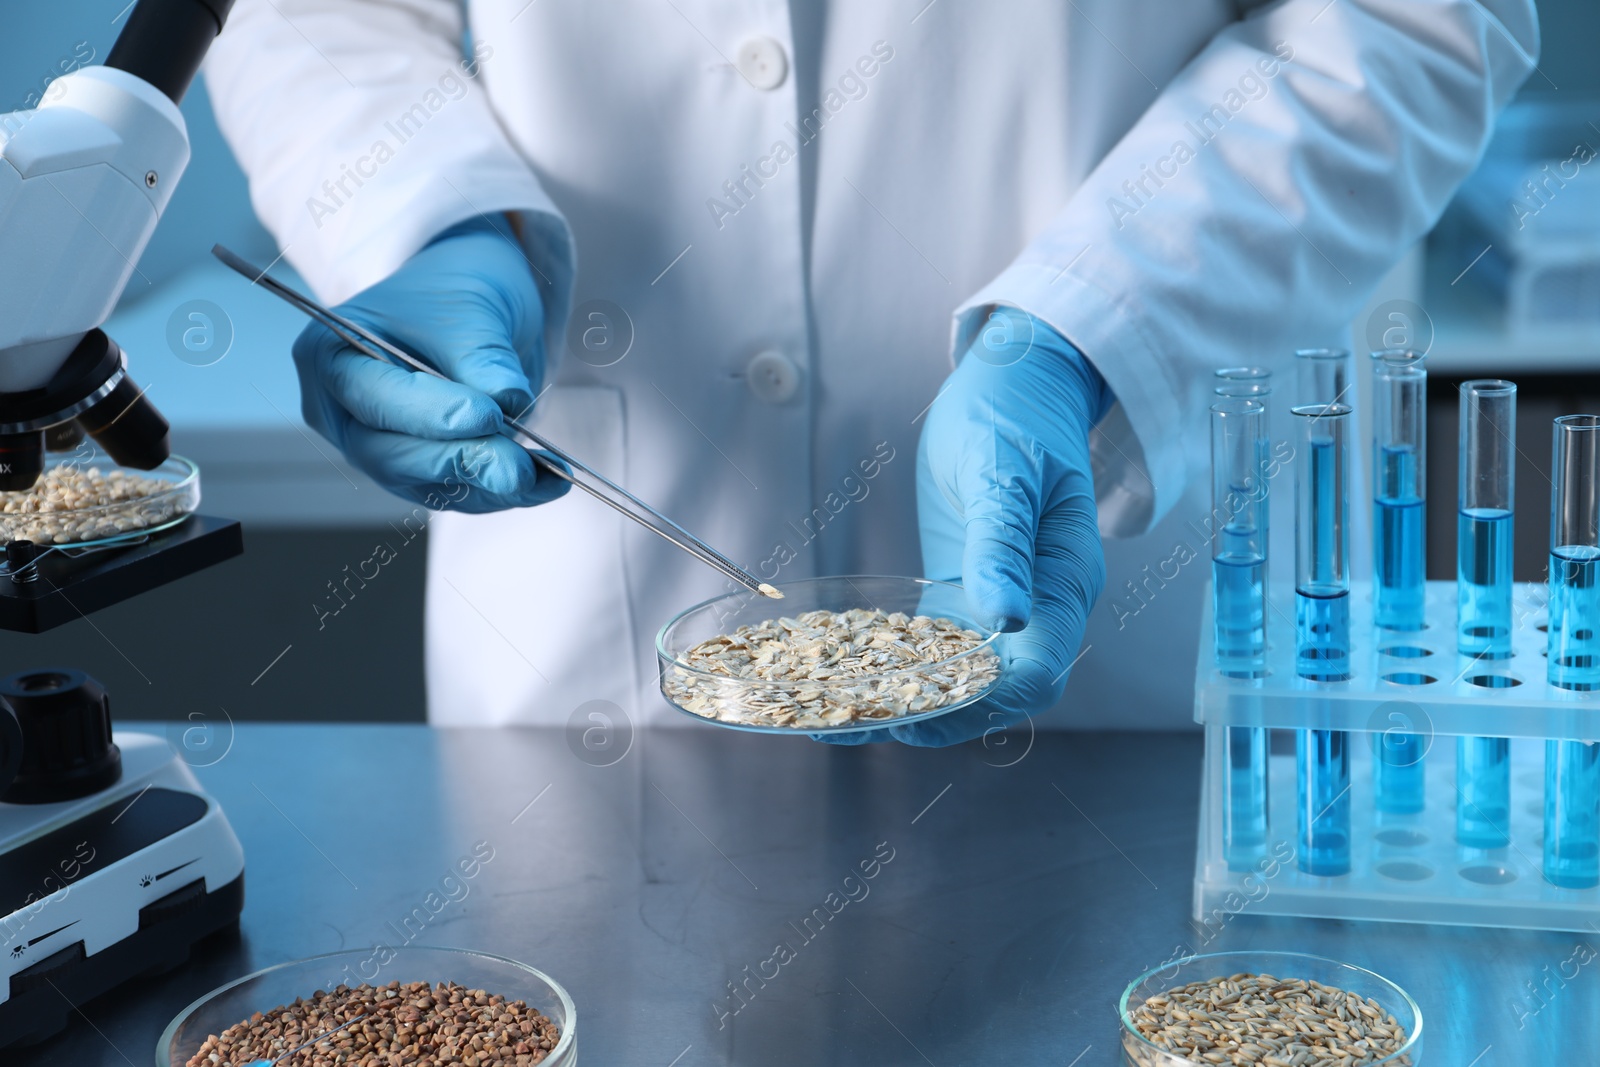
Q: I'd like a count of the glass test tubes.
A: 9